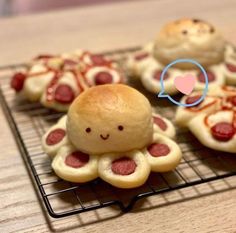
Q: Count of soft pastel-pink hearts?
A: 1